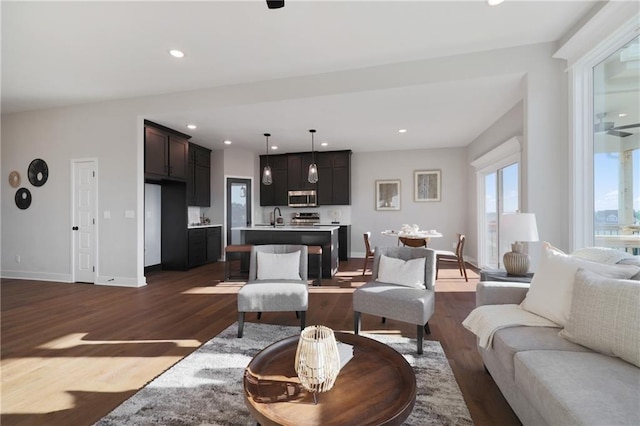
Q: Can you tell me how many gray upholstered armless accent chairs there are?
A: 2